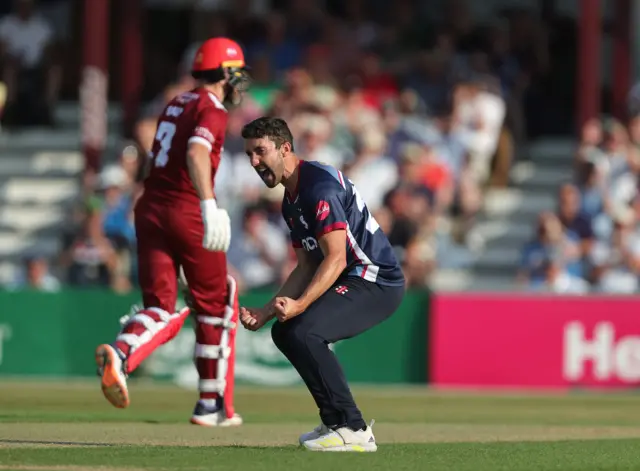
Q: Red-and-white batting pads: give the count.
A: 2